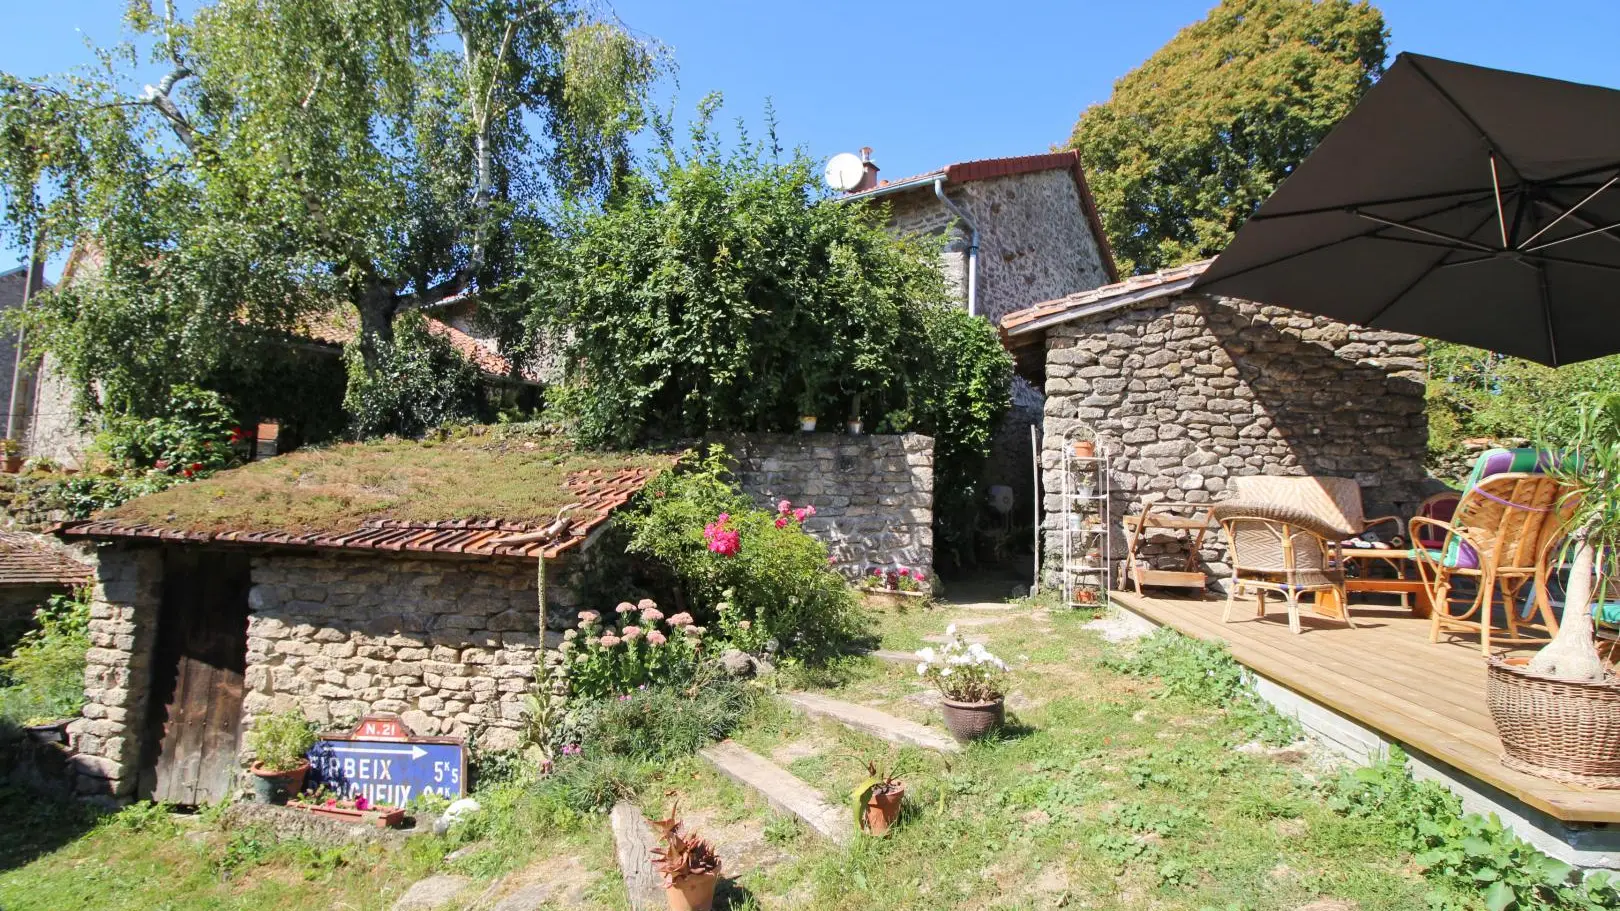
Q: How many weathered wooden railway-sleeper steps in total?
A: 4